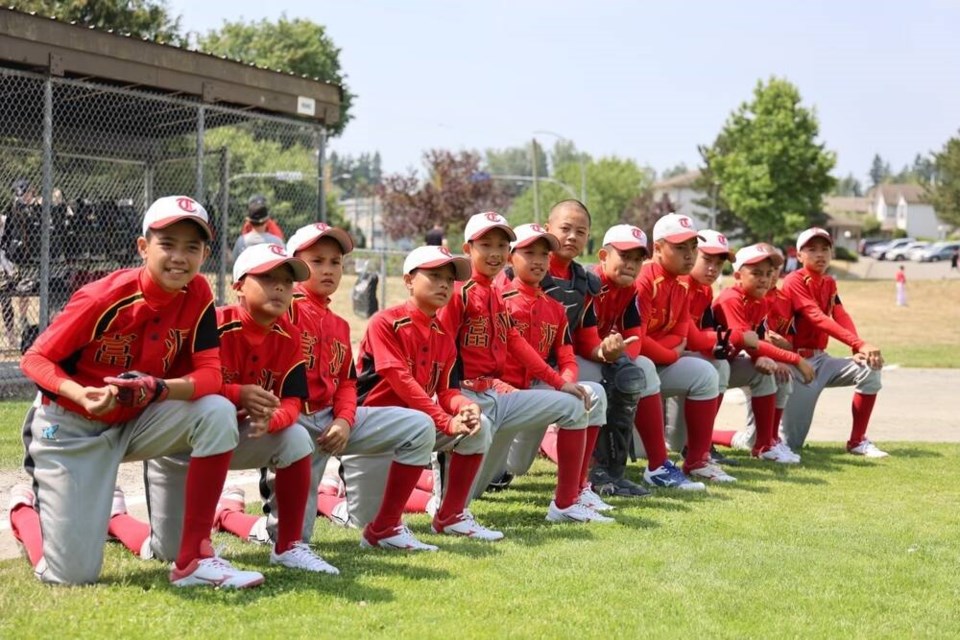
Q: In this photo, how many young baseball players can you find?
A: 13